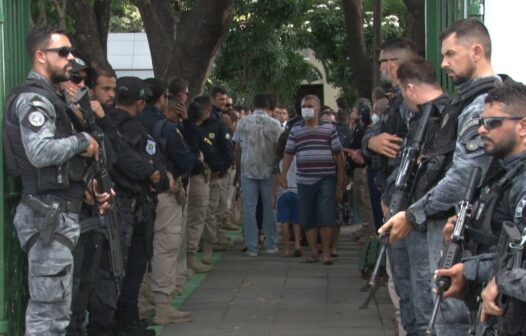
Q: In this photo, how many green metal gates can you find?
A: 2